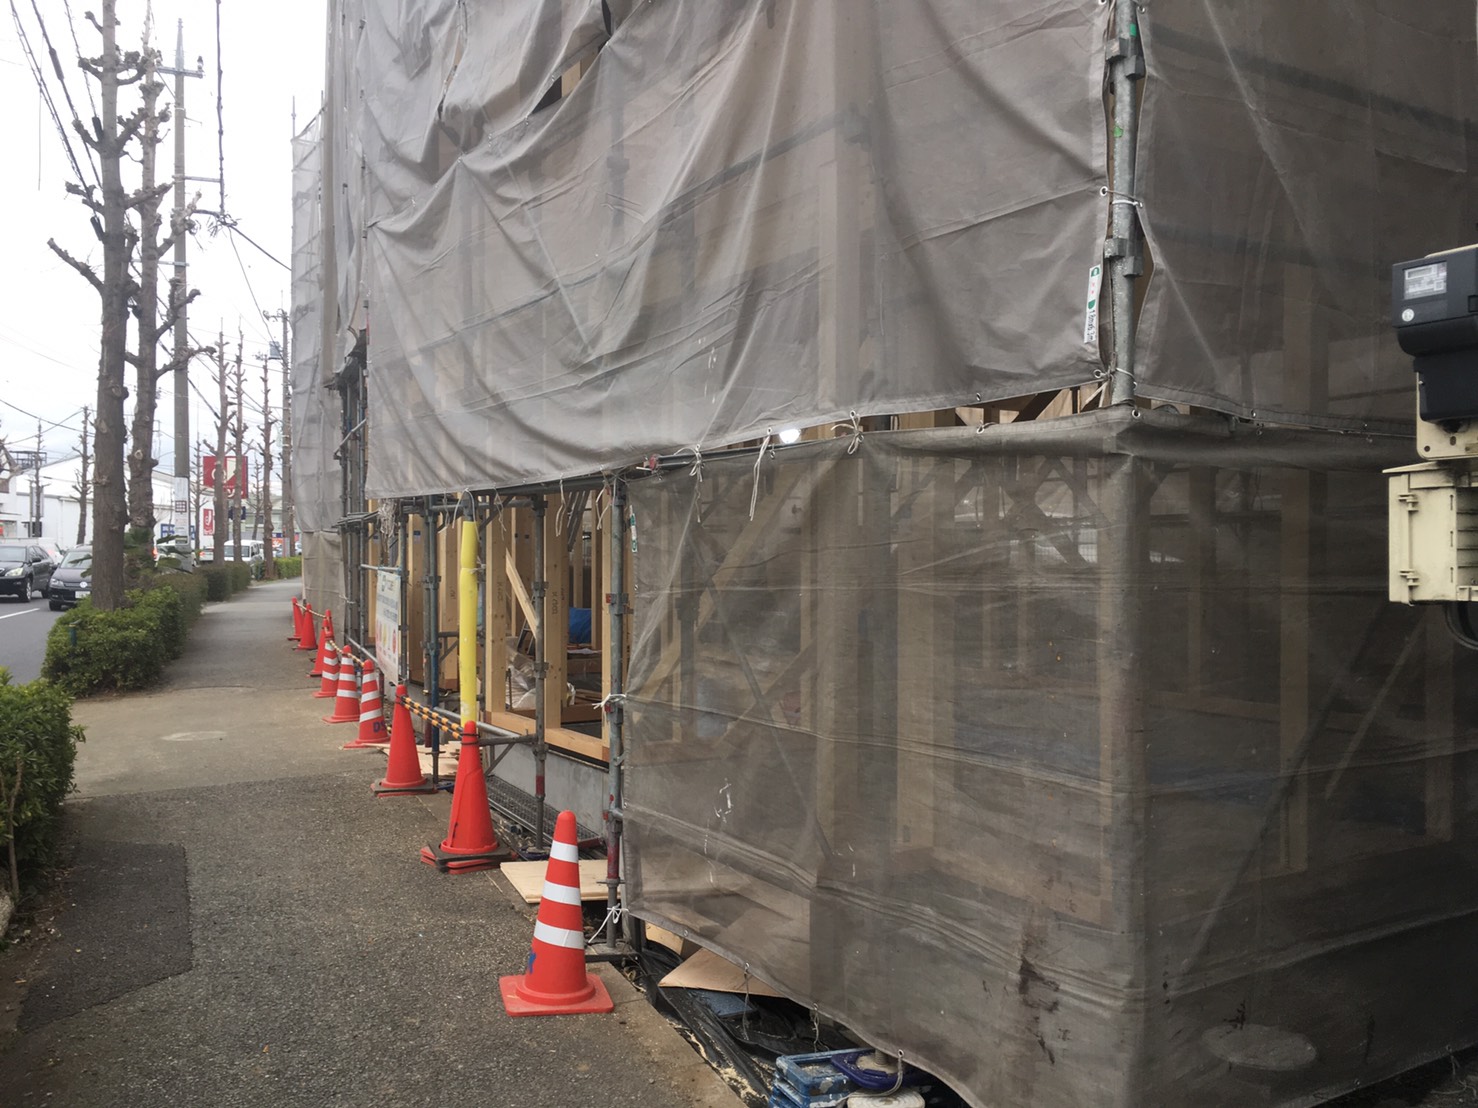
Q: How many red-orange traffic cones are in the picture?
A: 10